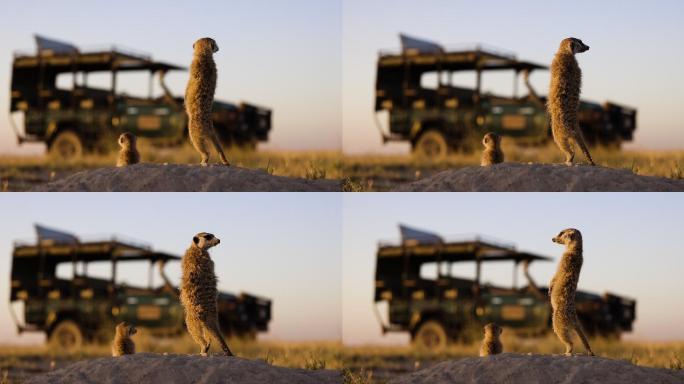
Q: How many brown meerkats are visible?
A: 8